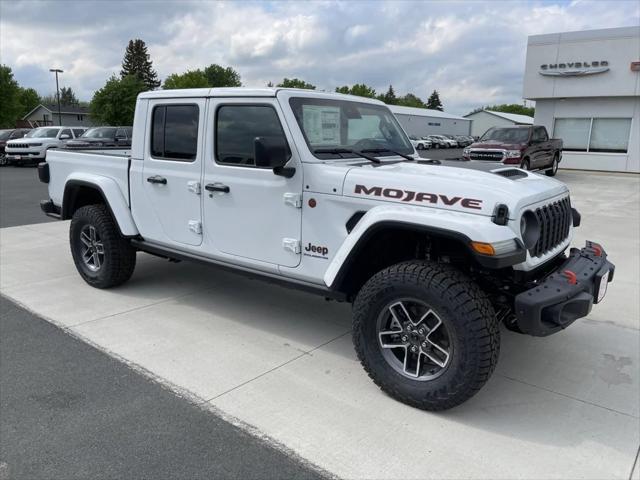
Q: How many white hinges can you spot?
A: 4